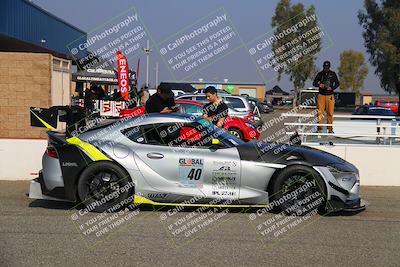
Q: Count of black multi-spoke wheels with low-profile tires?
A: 2